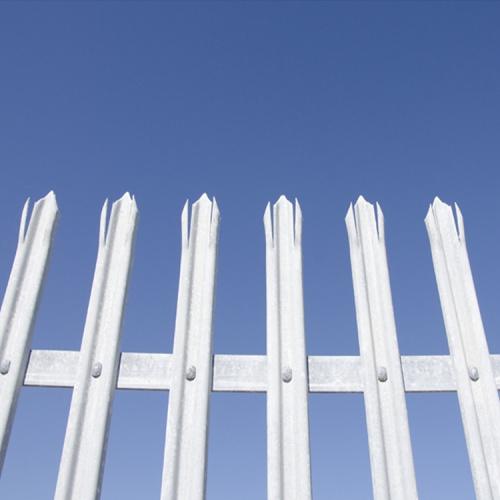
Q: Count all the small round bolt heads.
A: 6